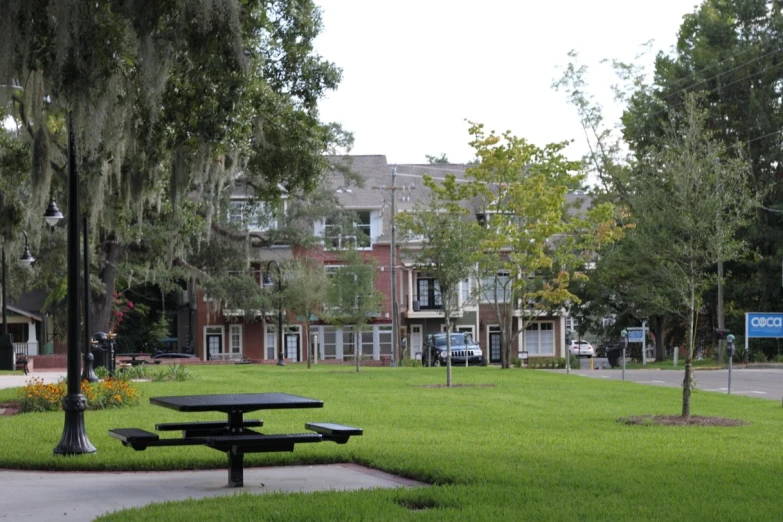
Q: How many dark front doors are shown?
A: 3